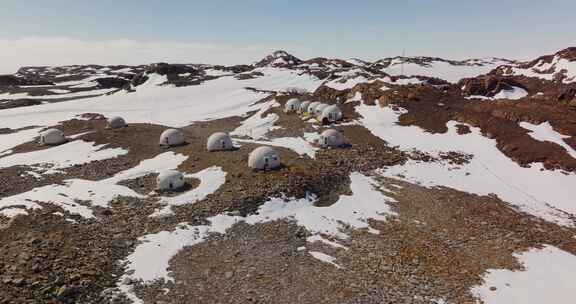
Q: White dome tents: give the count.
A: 12